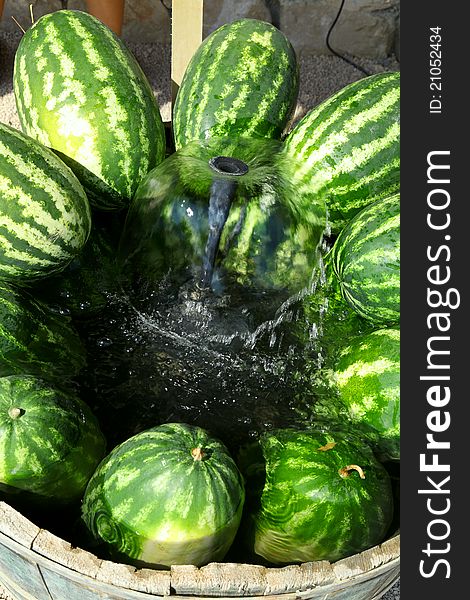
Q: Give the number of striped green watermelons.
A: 10